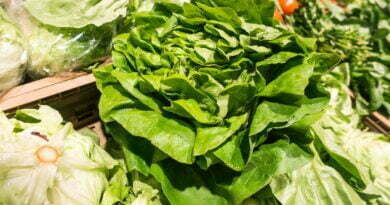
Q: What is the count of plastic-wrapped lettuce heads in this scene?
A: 2